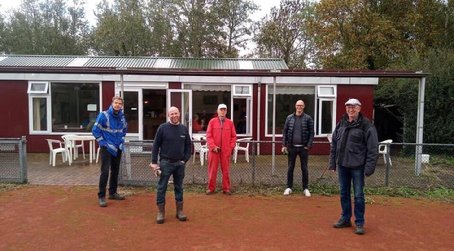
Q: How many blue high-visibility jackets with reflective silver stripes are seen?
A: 1